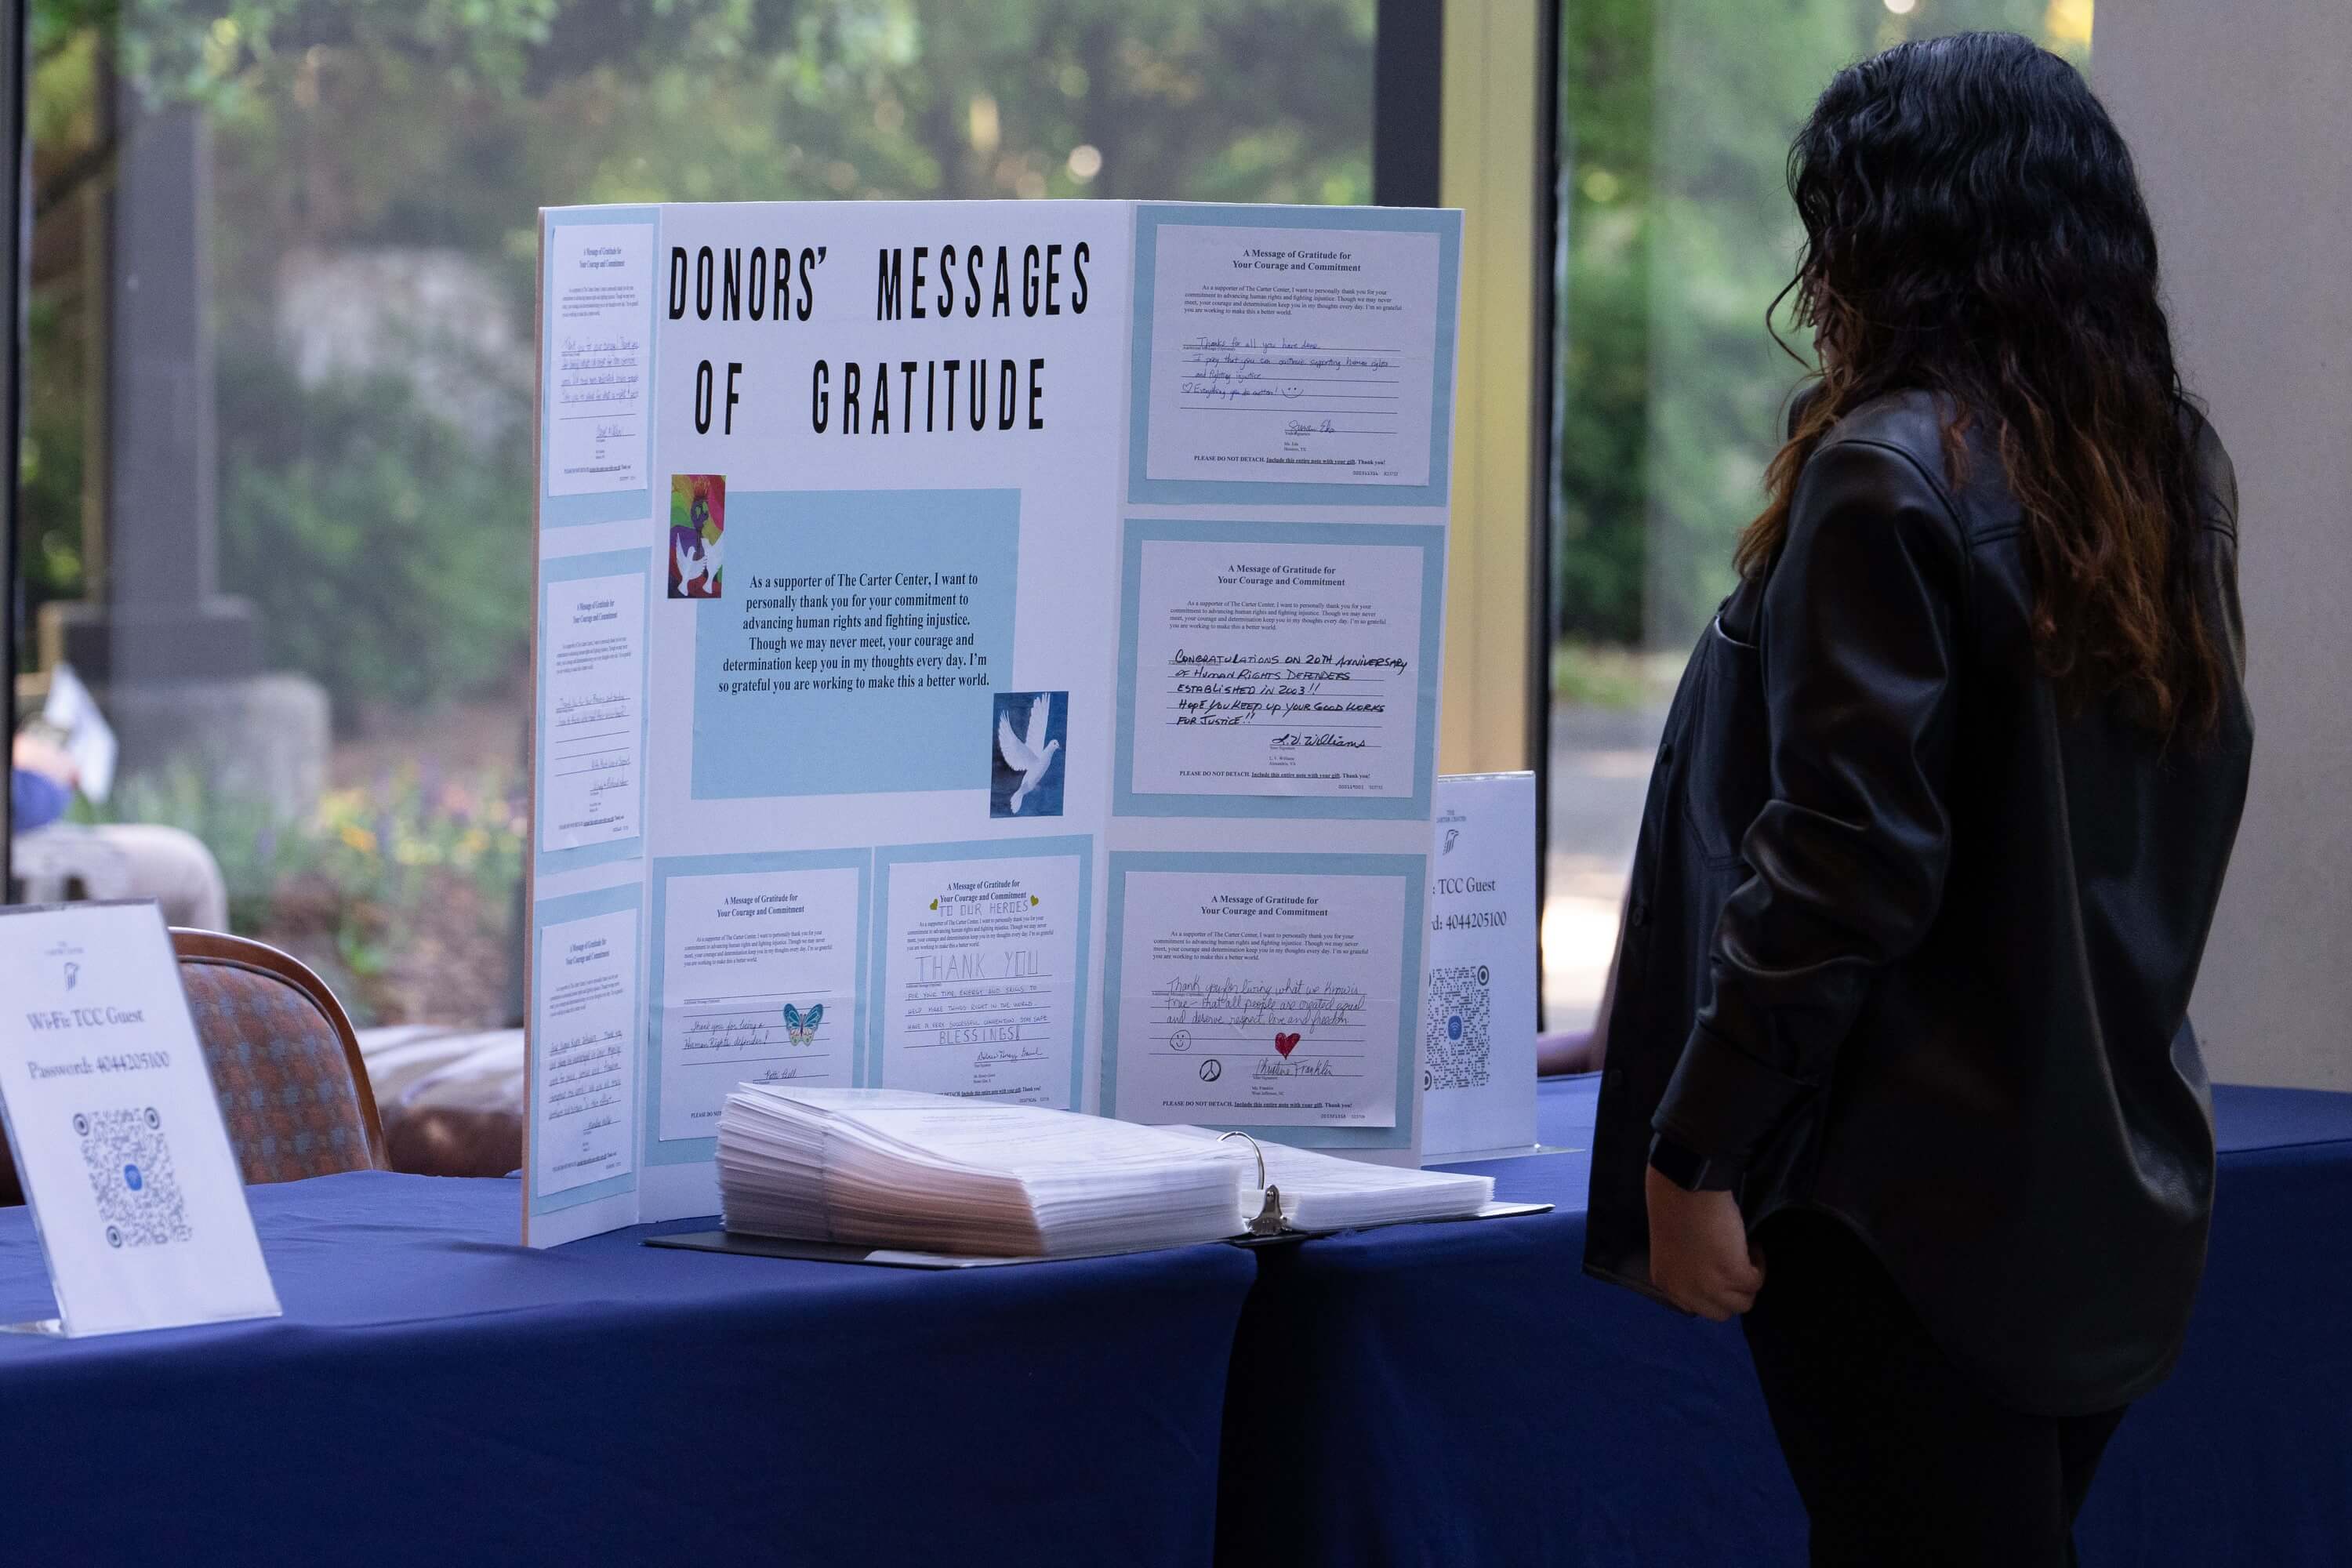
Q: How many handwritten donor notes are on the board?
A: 8